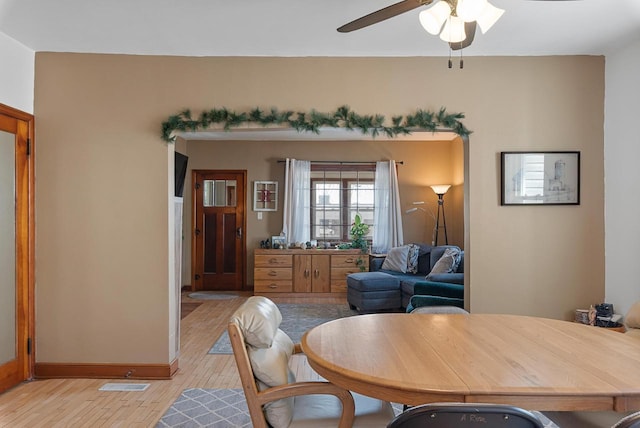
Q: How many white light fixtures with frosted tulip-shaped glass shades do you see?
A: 4